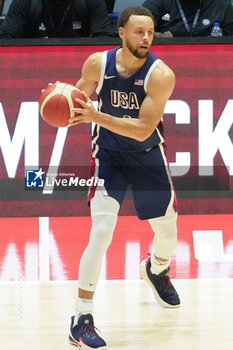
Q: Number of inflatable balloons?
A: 0